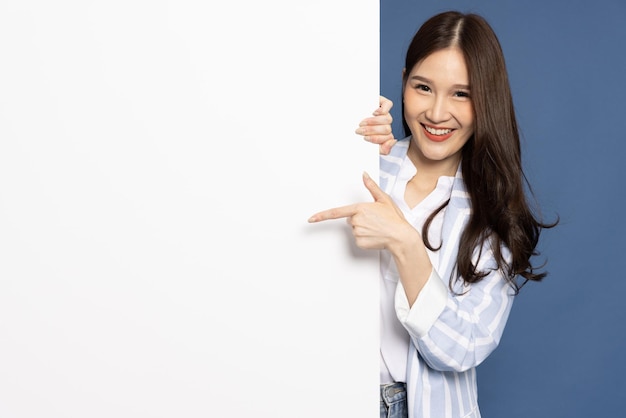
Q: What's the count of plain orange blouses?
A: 0